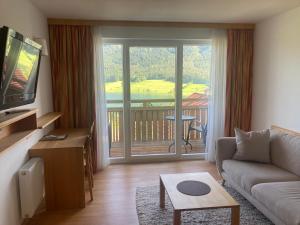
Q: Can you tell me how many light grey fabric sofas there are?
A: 1